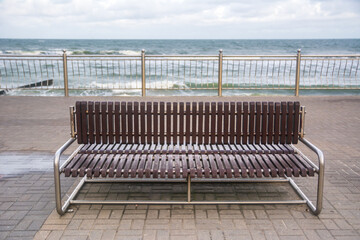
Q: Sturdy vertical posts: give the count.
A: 4